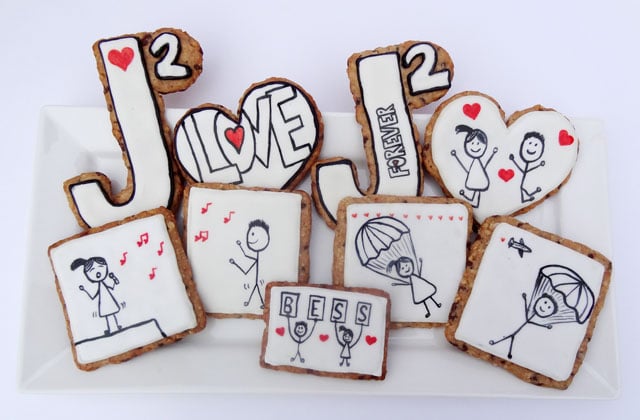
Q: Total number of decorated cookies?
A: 9